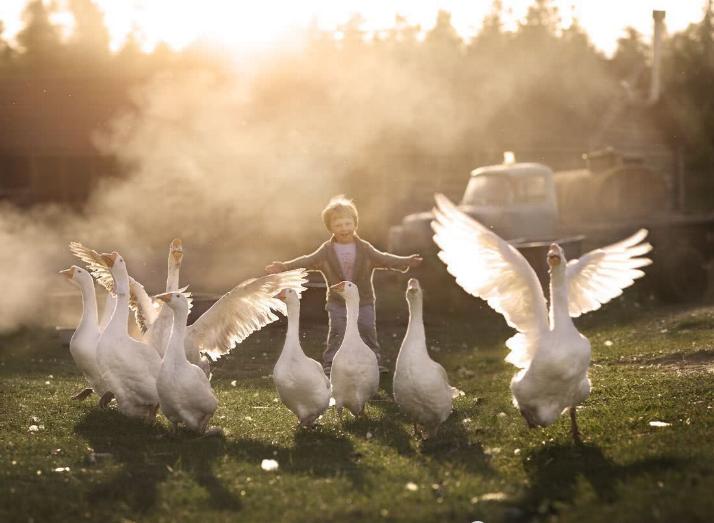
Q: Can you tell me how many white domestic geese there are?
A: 8